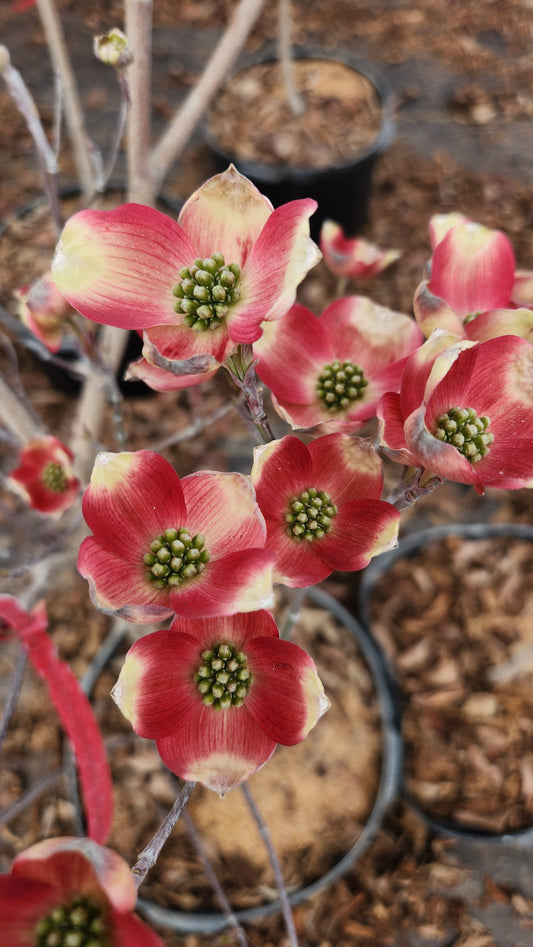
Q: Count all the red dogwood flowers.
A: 11